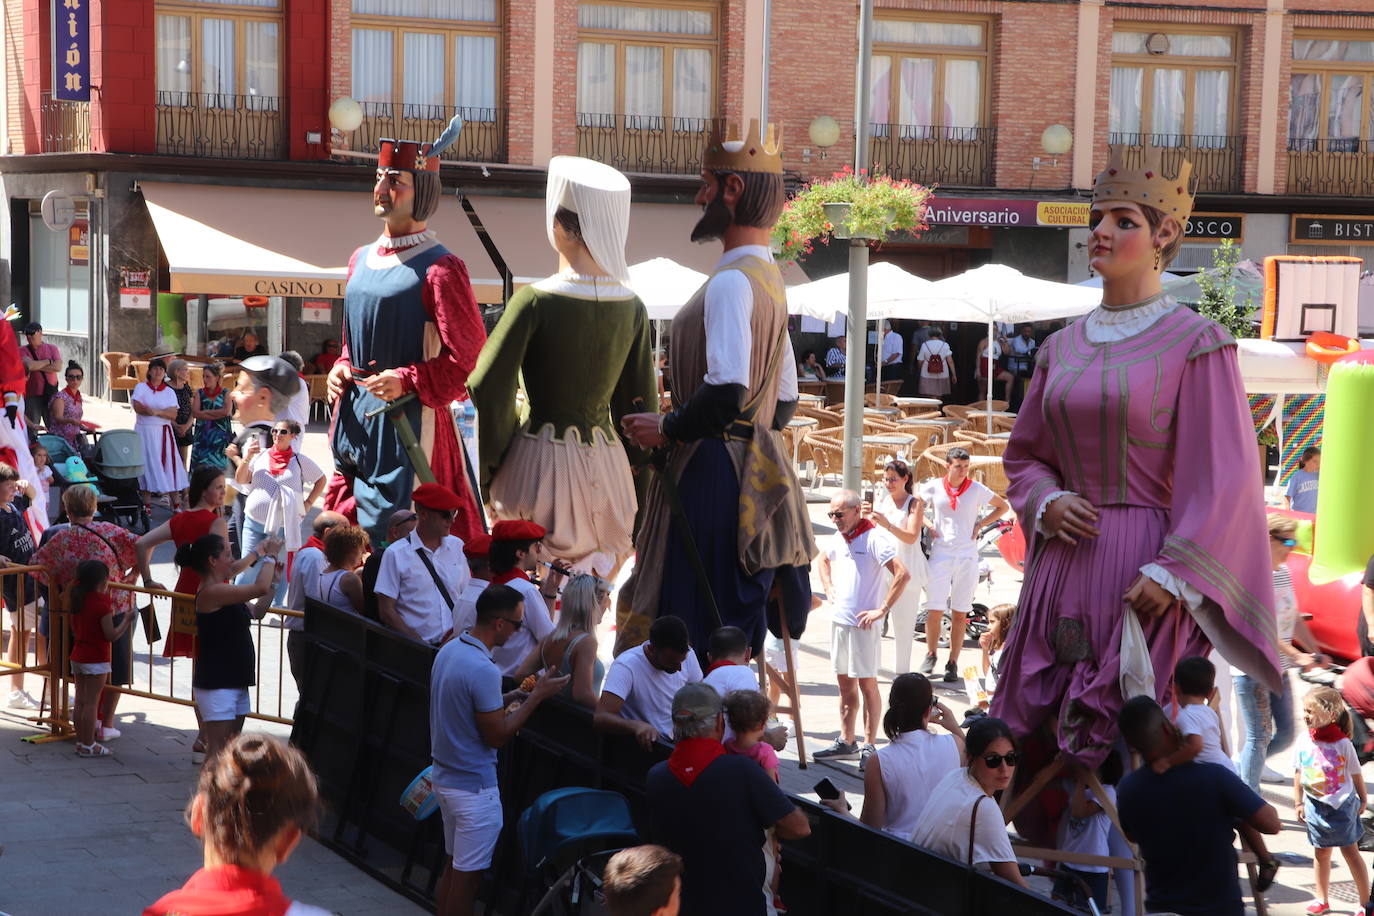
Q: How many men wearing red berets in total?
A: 3